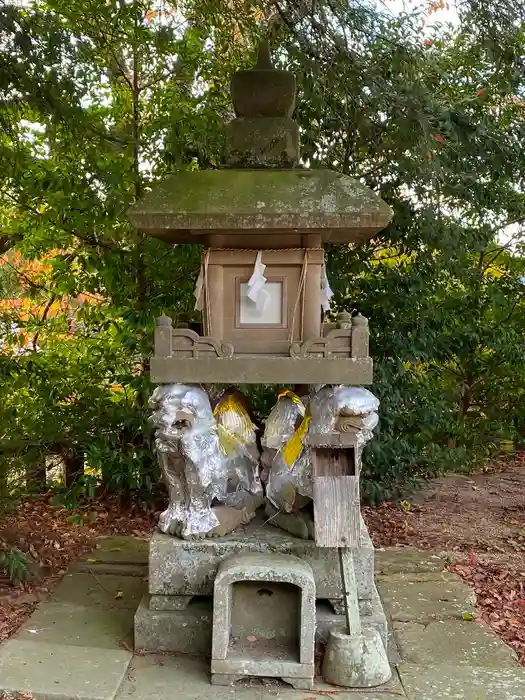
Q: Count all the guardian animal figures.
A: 2